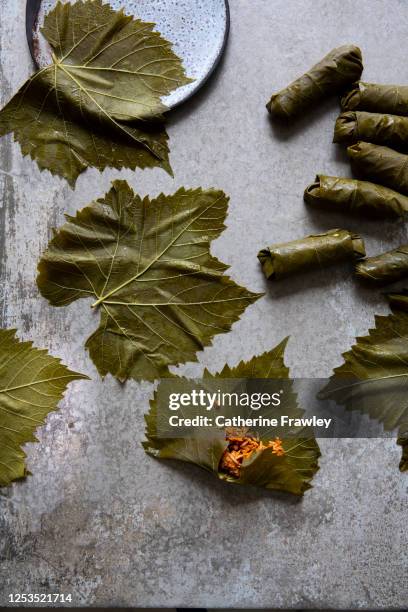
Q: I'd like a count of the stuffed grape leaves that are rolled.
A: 7